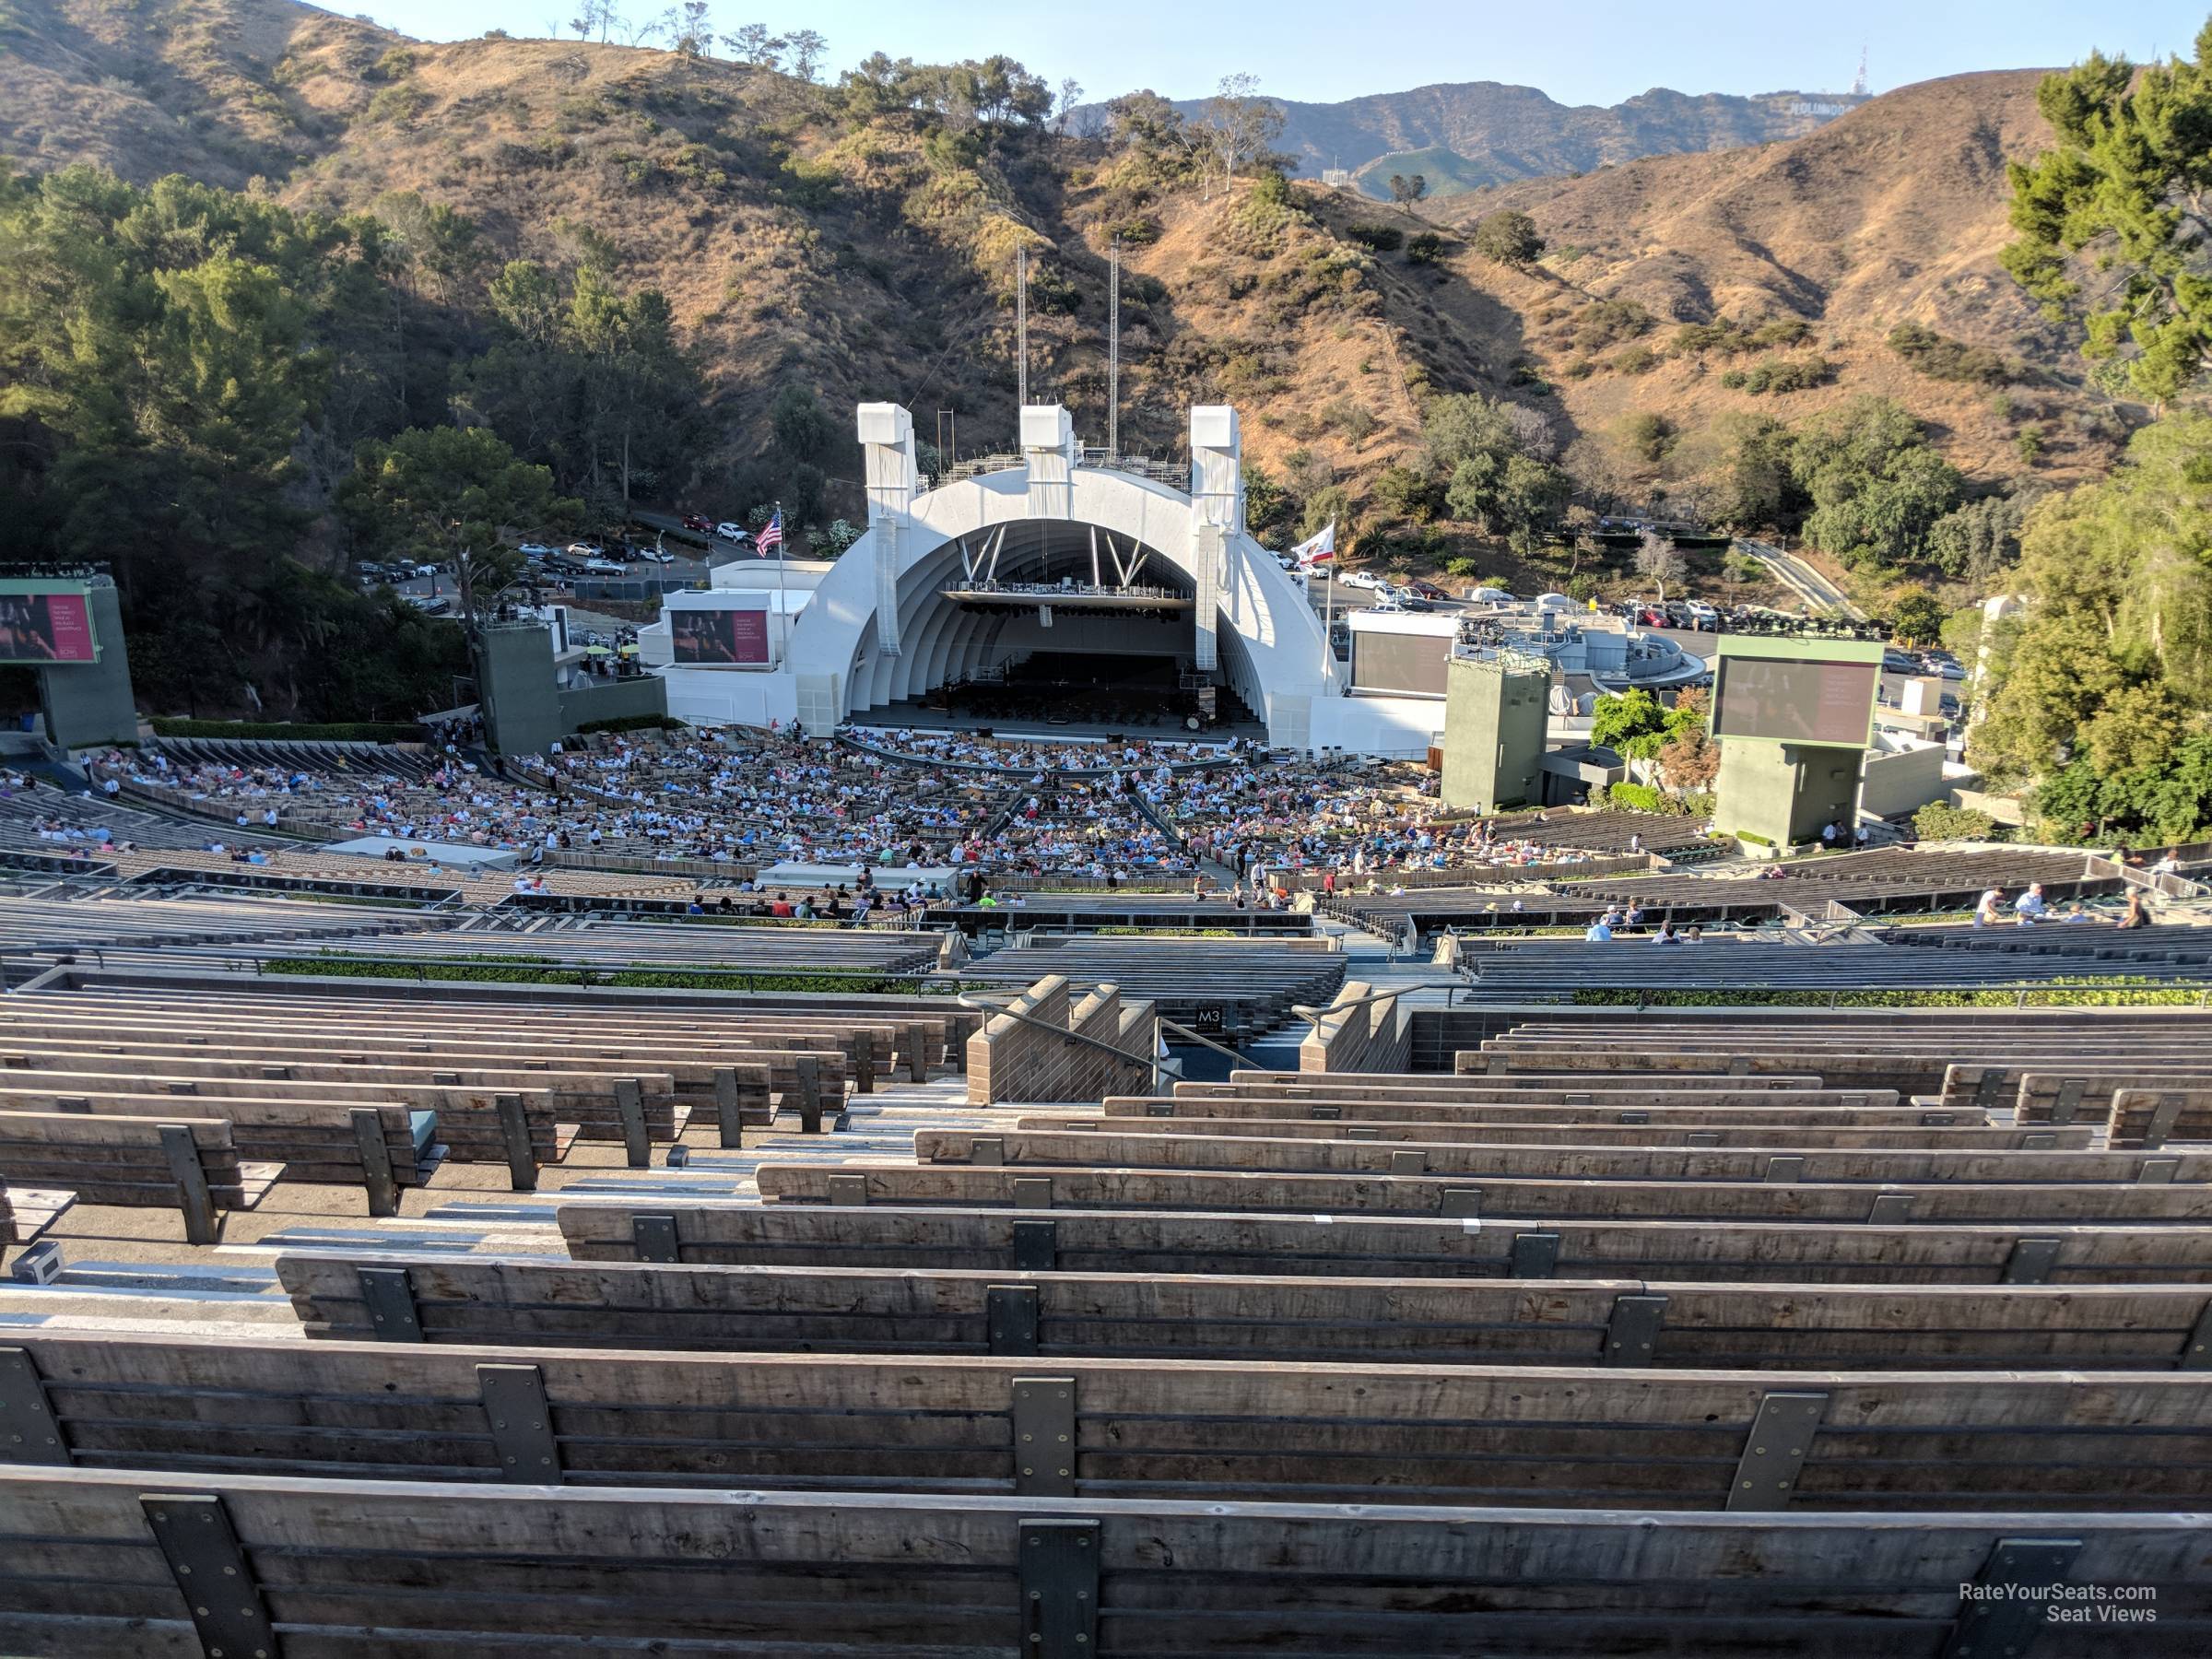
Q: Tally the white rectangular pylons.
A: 3